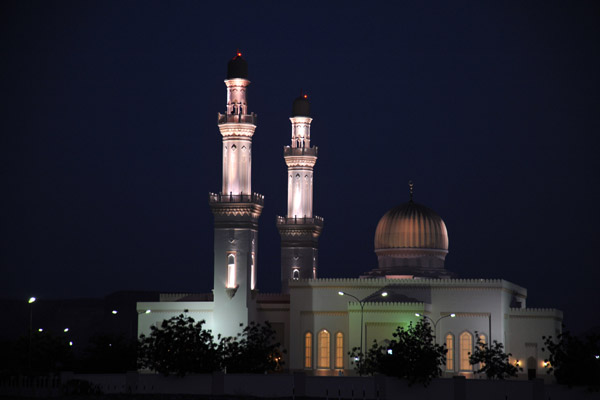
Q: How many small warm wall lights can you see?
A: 2